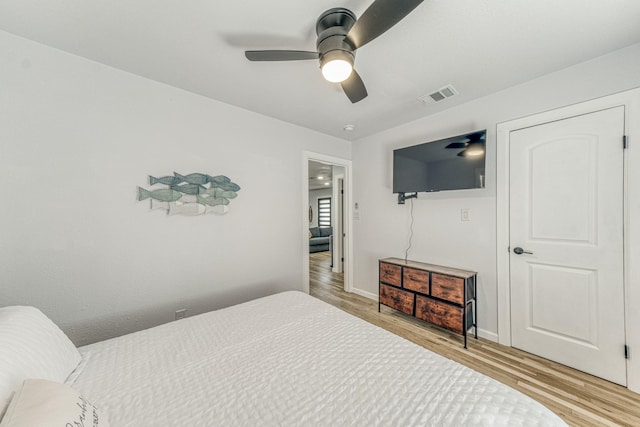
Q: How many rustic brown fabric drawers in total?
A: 5